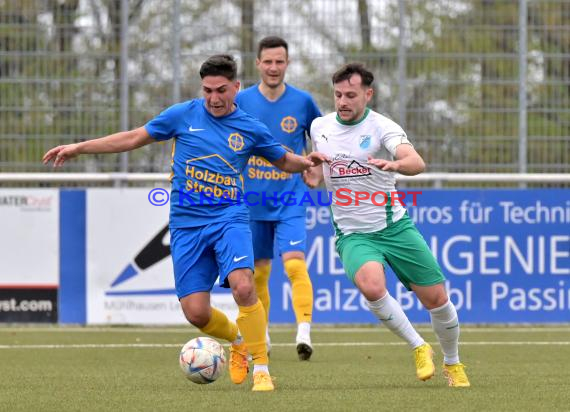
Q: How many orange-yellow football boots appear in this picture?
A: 4